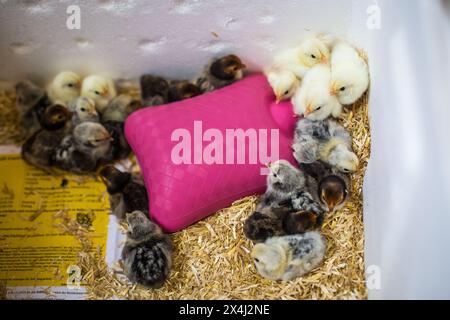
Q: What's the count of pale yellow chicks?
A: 6